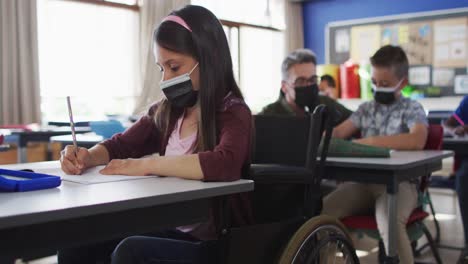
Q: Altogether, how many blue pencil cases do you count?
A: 1